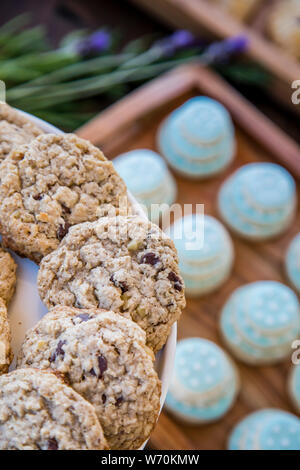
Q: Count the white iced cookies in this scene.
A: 9